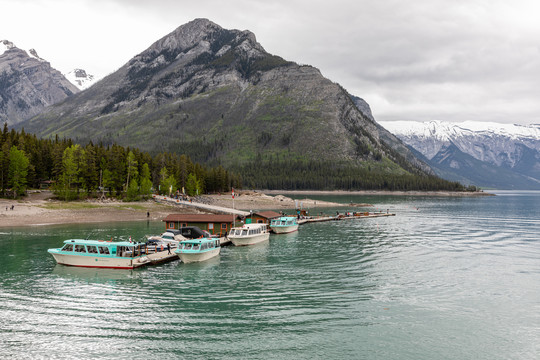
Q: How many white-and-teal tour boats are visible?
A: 3